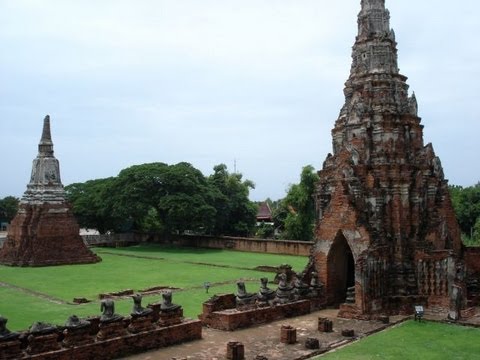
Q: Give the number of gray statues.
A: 11